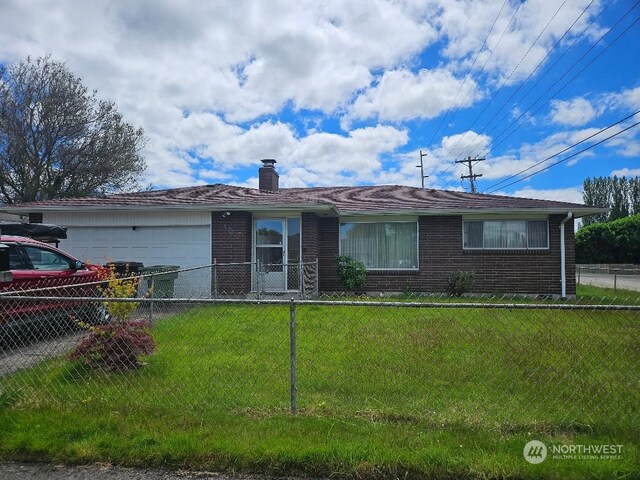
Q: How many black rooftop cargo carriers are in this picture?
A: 1